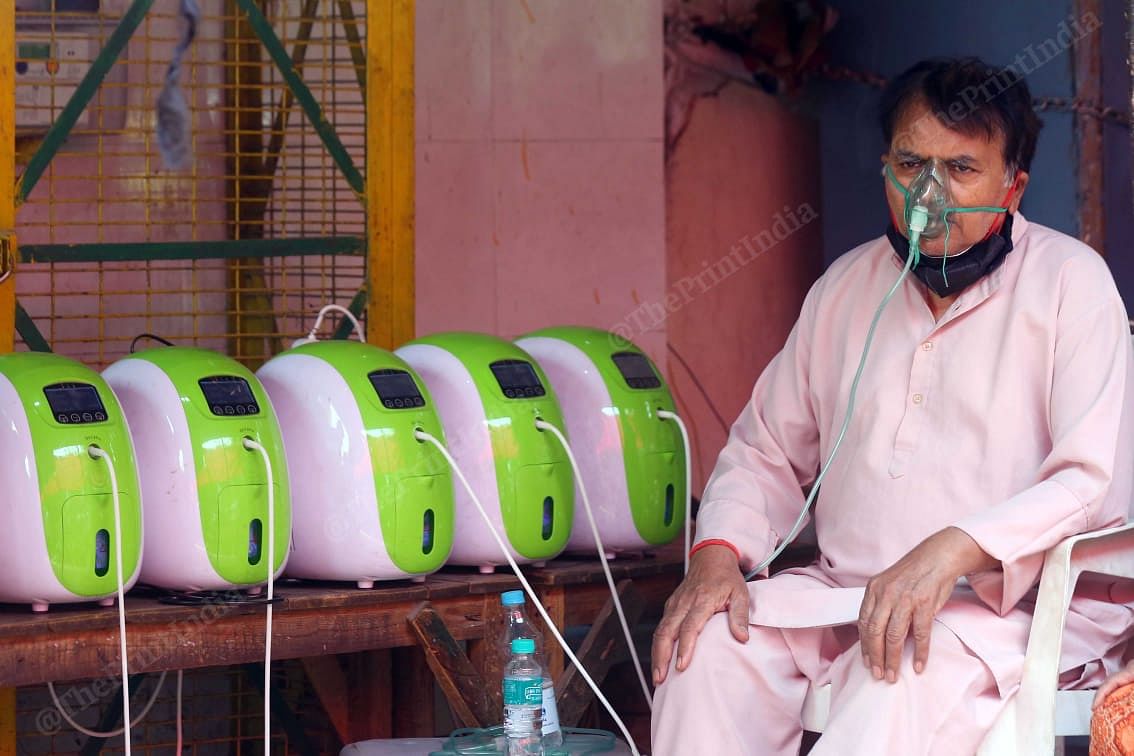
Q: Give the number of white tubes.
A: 5